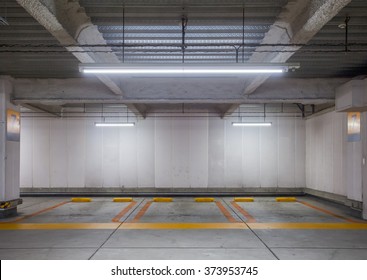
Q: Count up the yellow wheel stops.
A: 6